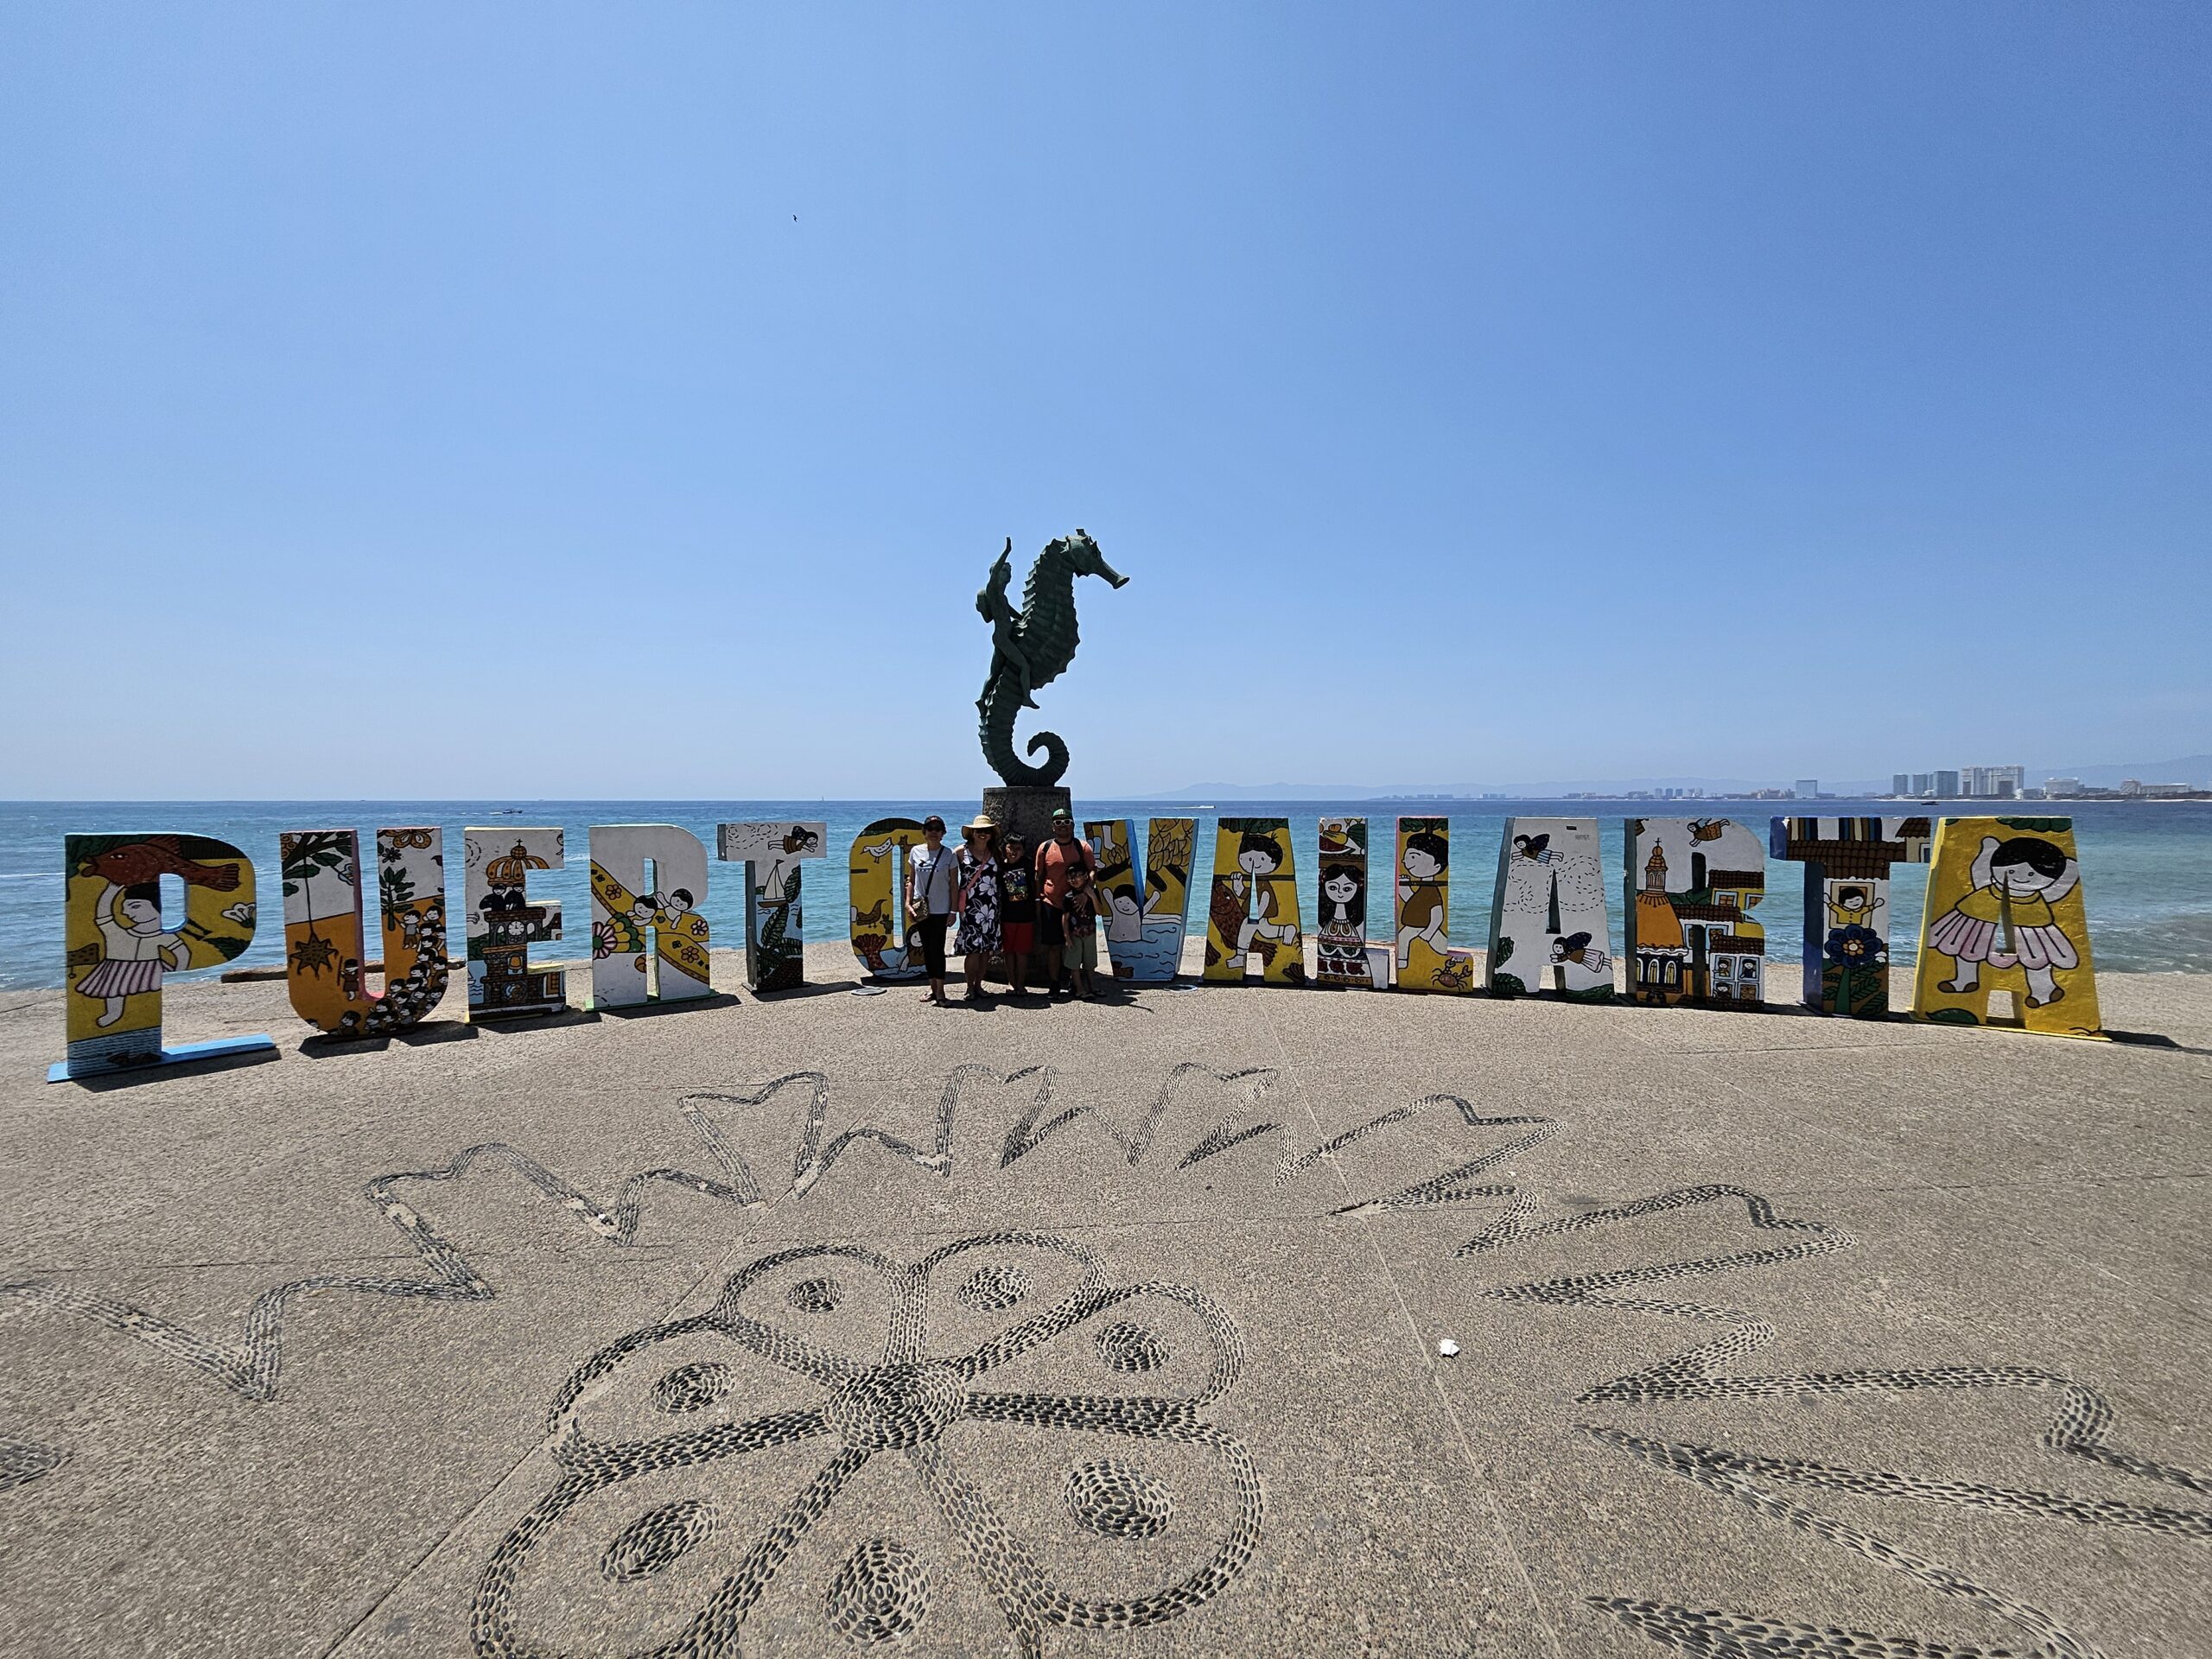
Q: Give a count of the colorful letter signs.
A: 14